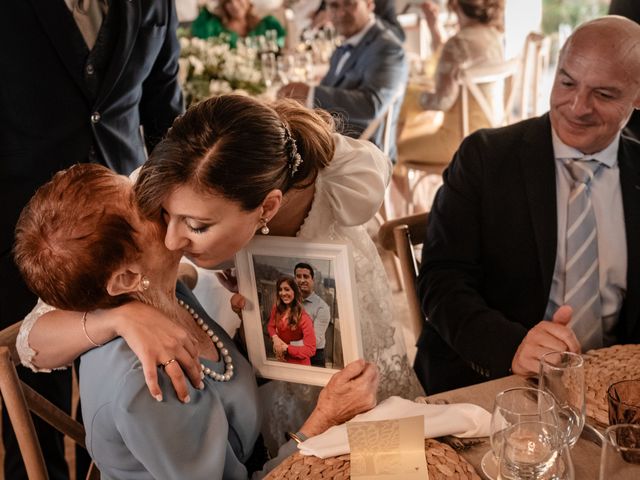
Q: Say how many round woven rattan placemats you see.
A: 2